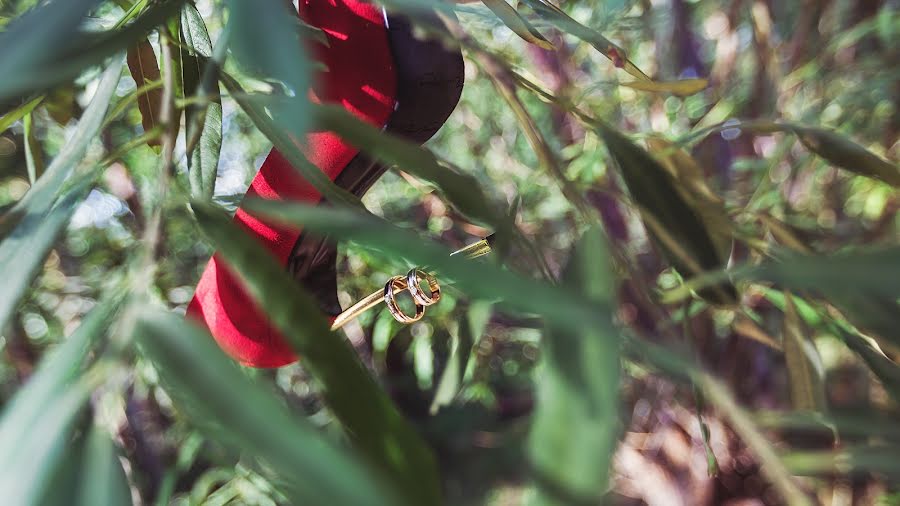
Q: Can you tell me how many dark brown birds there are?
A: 0